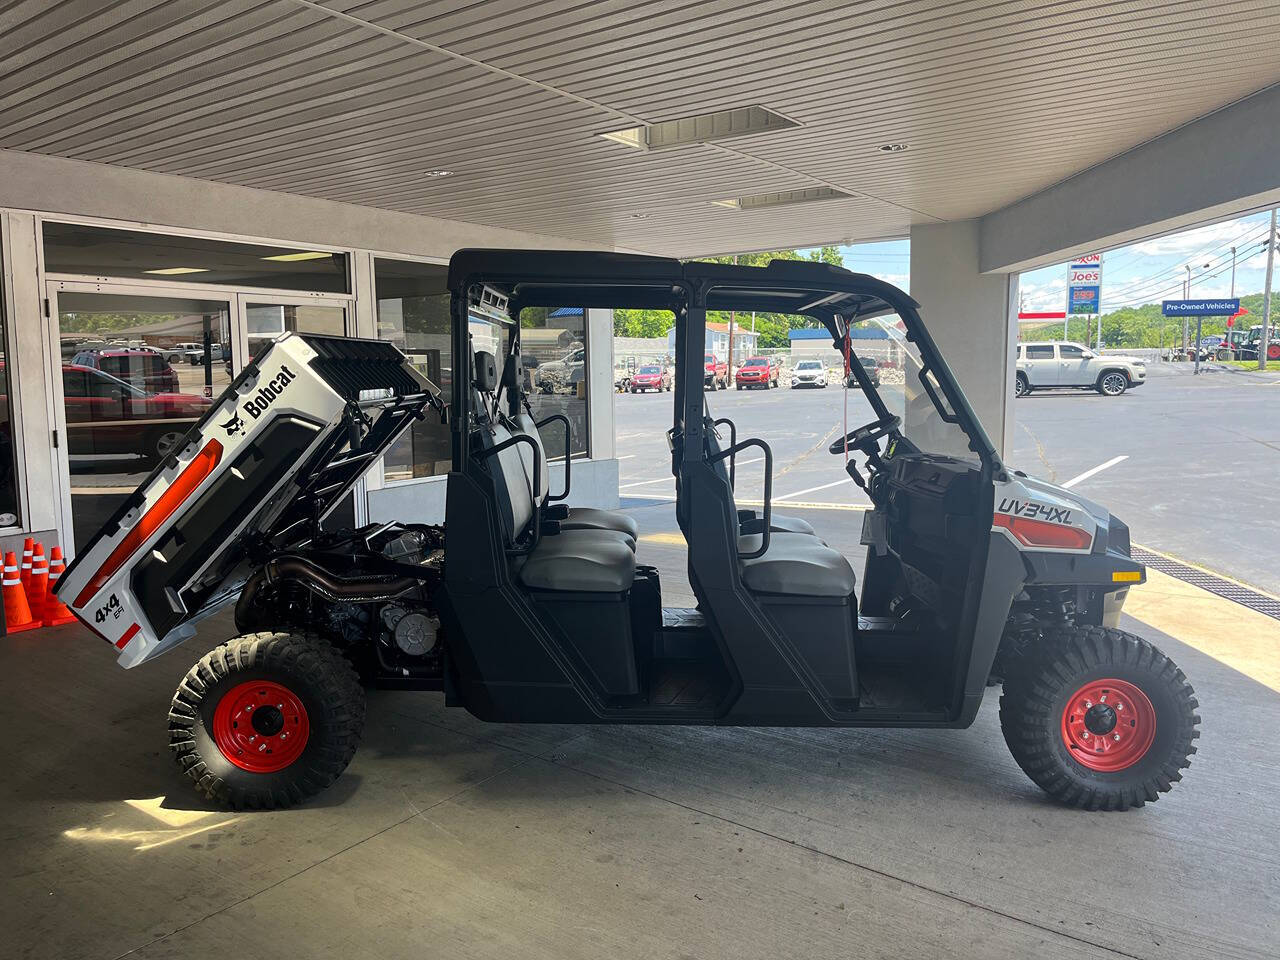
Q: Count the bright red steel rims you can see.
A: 2